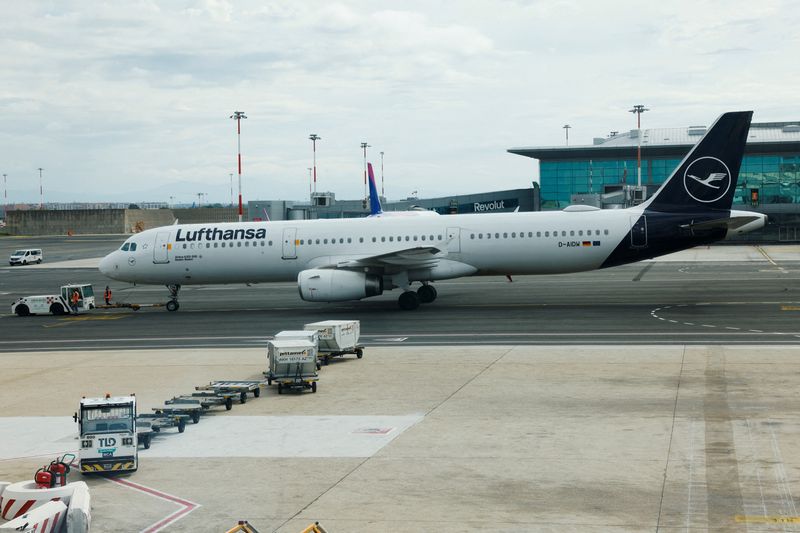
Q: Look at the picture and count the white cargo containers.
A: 3